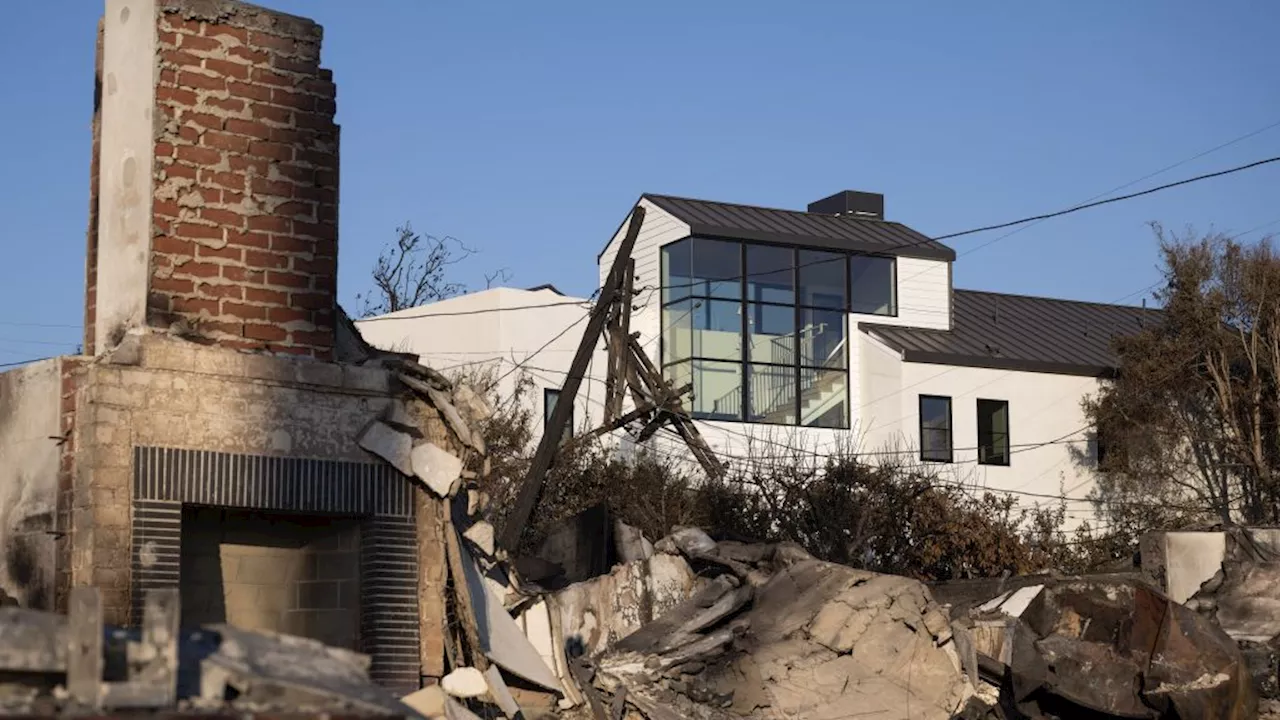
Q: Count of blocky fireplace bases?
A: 1